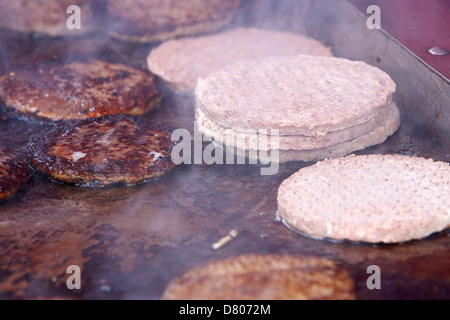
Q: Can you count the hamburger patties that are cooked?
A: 6